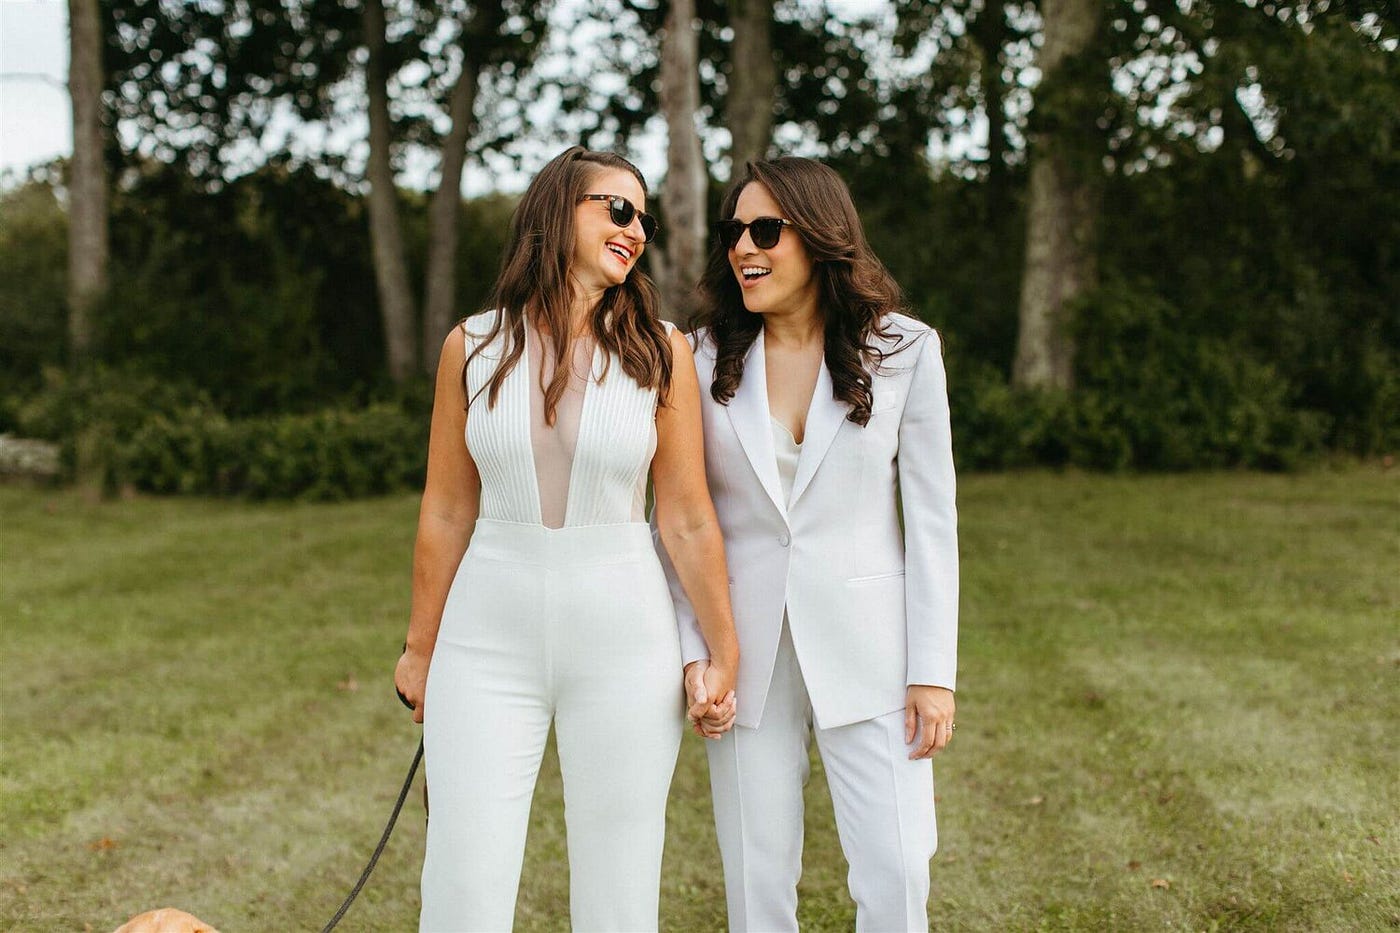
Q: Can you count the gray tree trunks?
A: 6